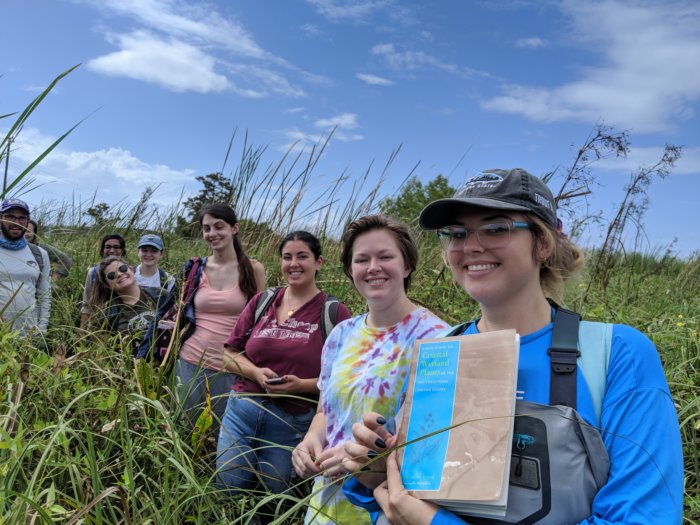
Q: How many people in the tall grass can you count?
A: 9